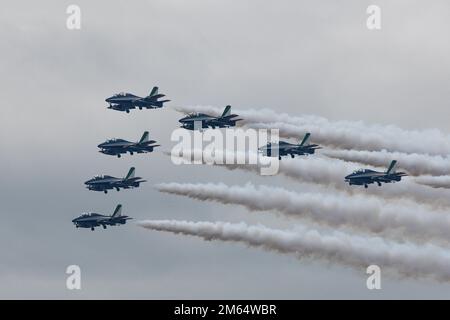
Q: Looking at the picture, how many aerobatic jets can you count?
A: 7